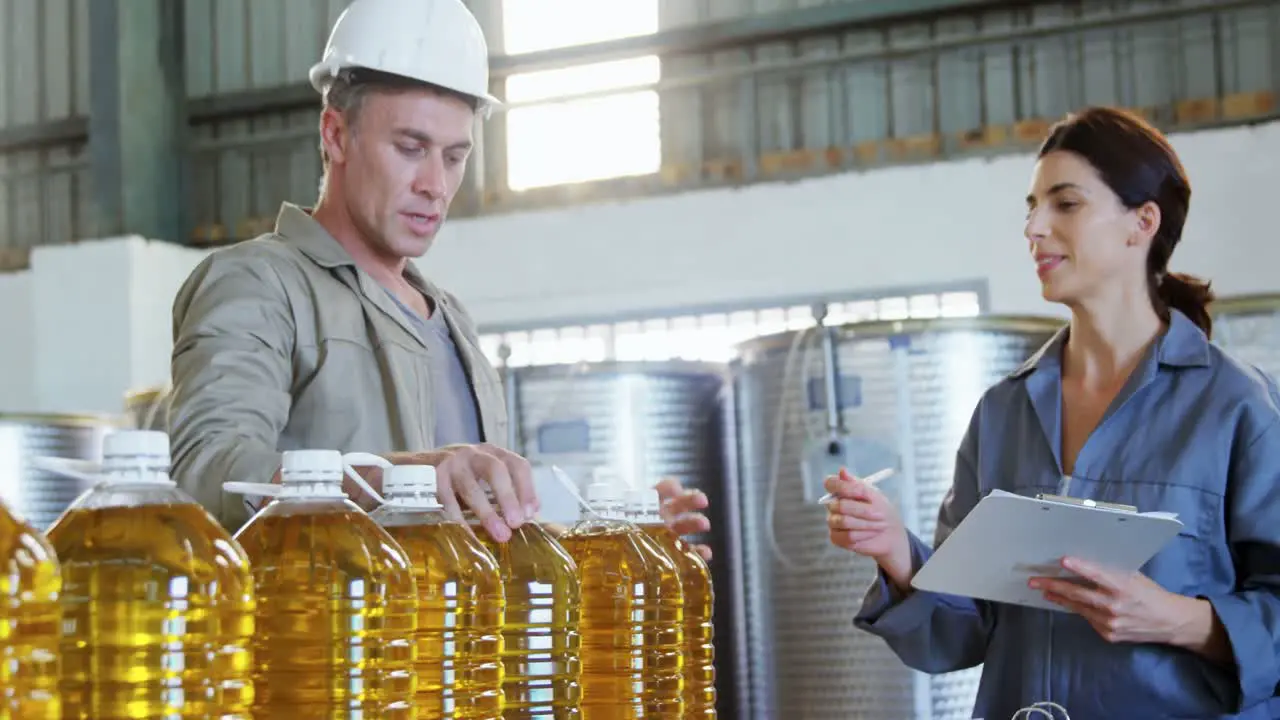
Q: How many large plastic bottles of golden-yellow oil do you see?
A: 7